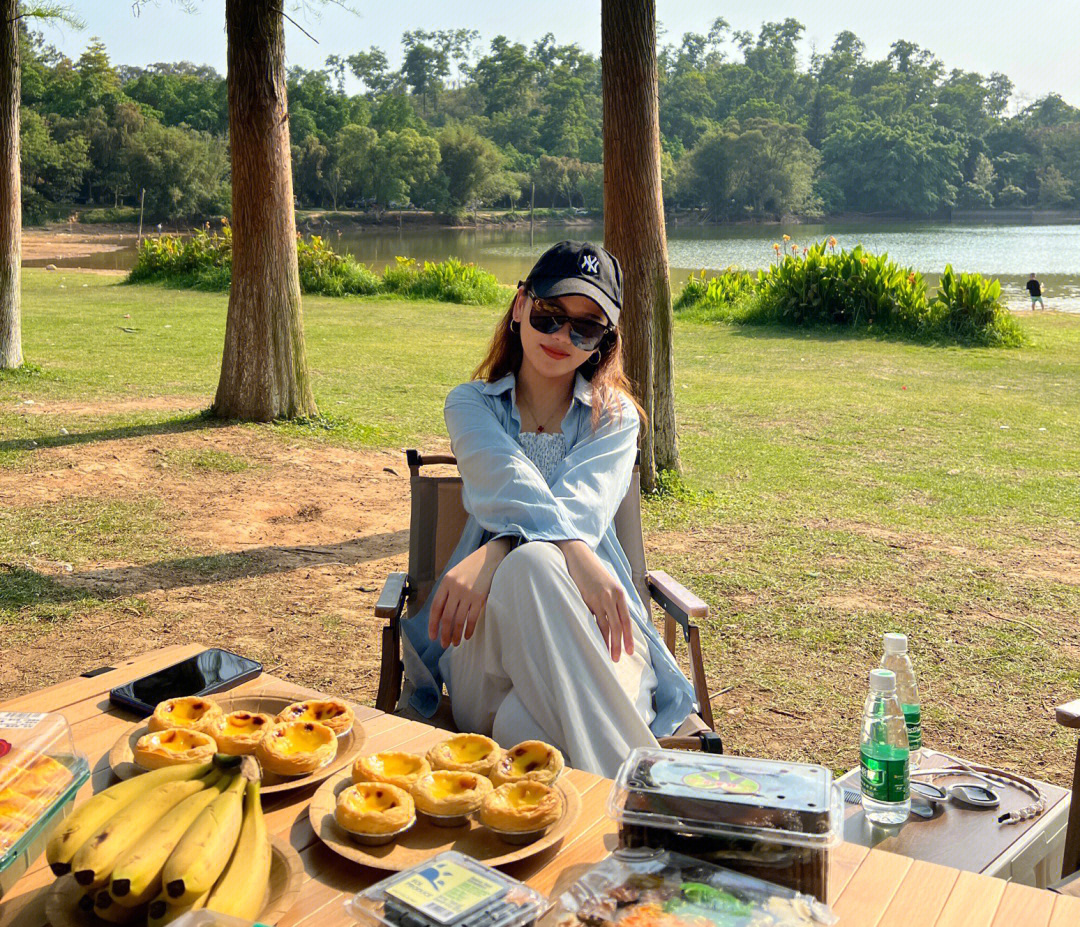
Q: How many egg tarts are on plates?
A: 11